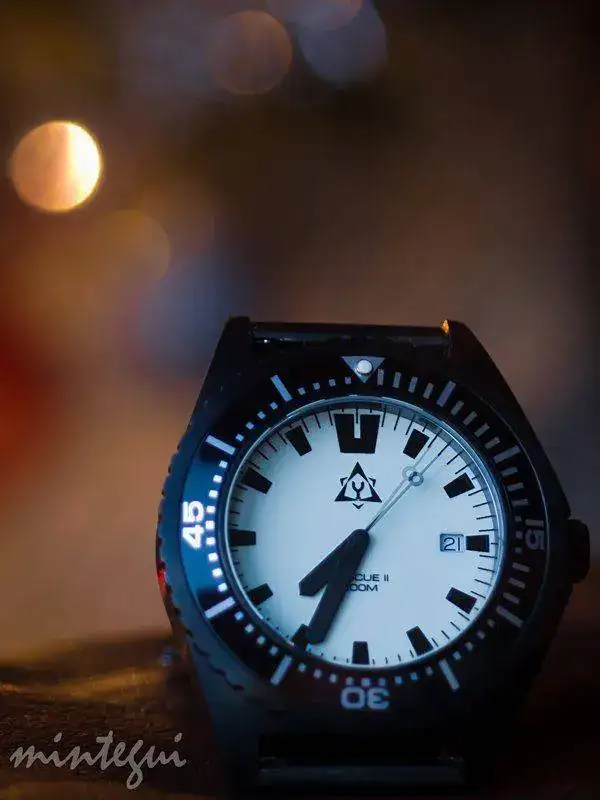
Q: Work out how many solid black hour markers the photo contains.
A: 12